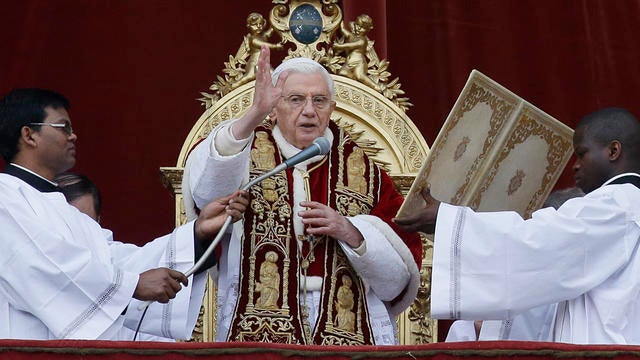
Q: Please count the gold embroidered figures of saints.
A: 4